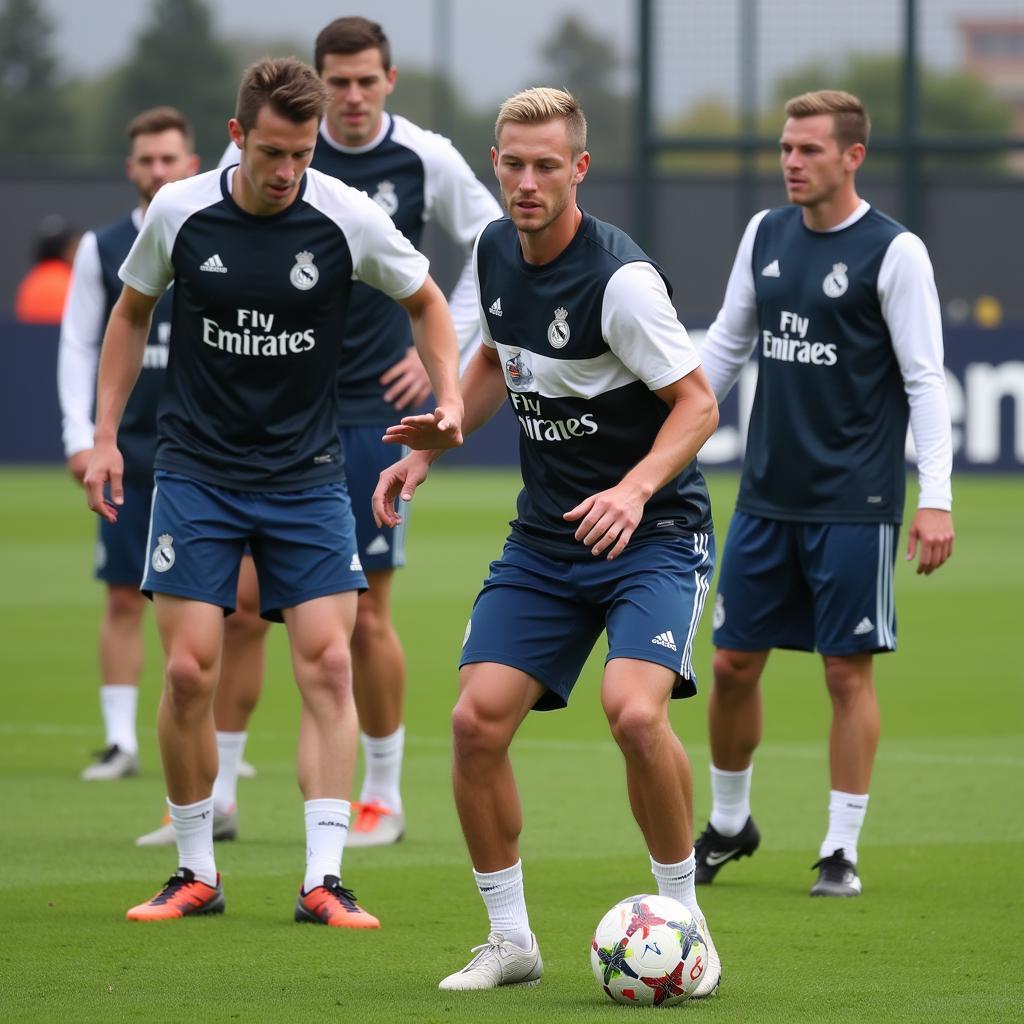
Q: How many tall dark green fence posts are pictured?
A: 3